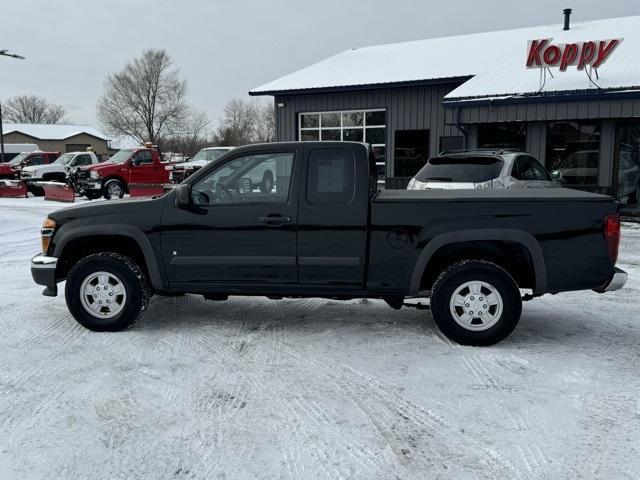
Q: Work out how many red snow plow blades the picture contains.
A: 3